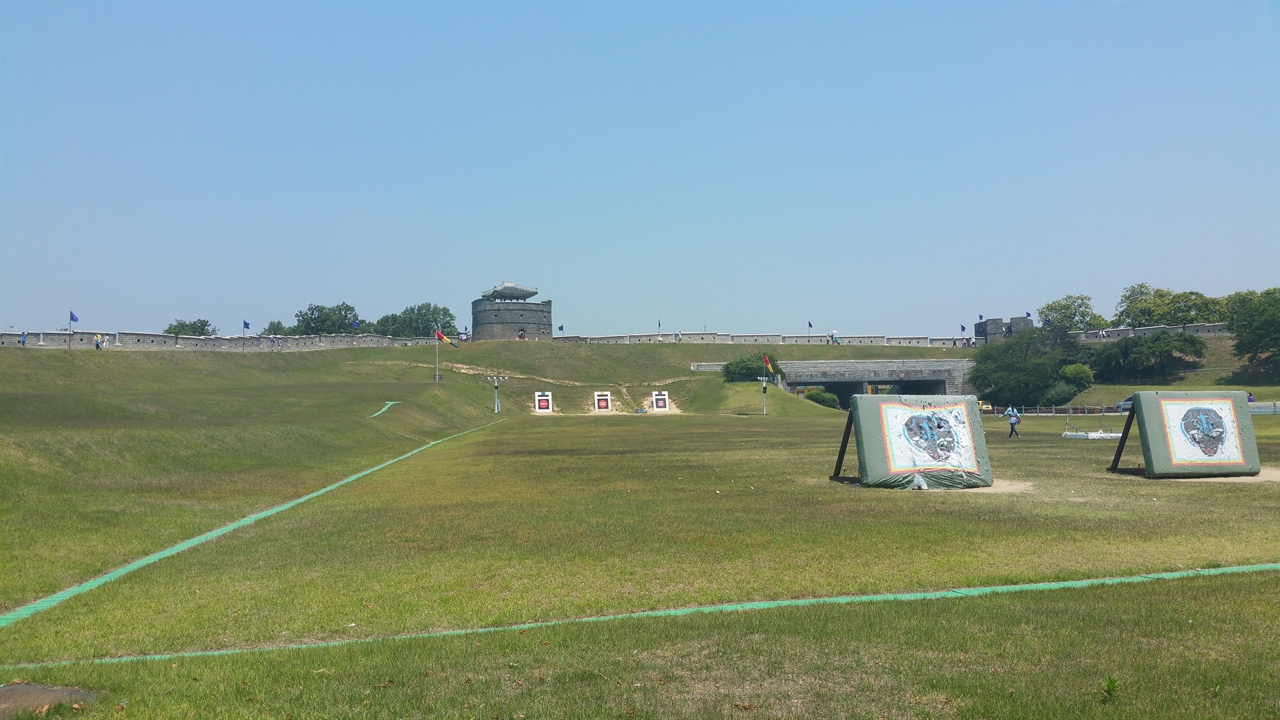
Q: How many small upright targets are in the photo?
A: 3